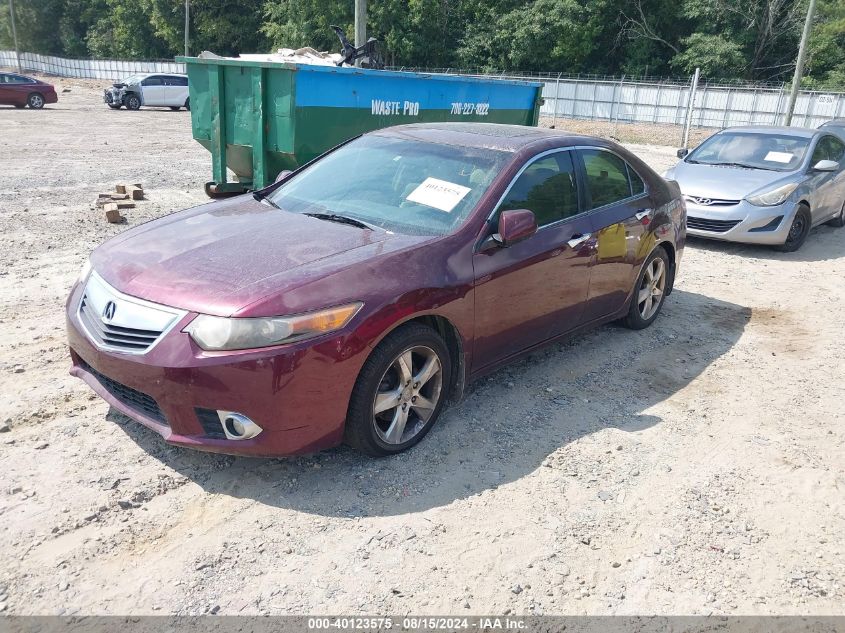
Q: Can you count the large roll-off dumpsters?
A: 1